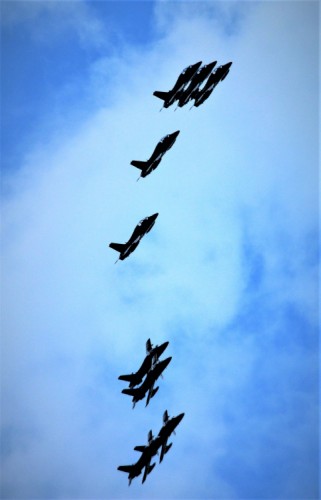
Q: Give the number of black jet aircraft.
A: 9